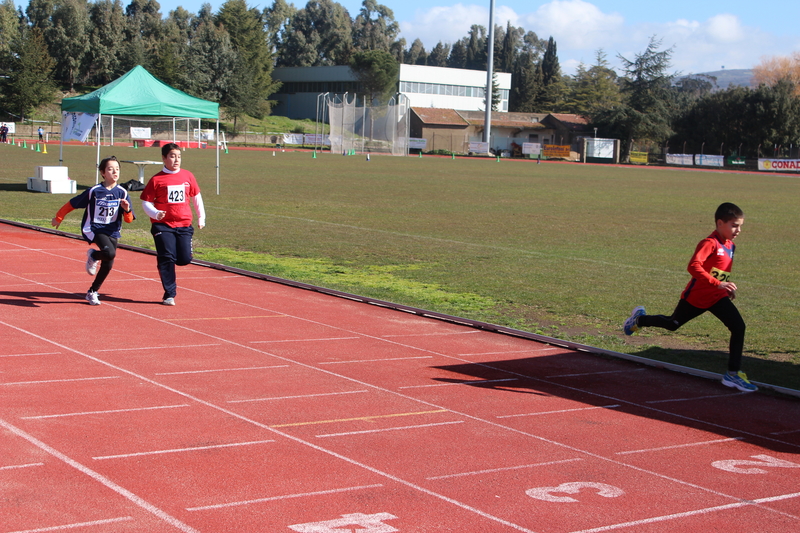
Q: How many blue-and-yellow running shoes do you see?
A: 2